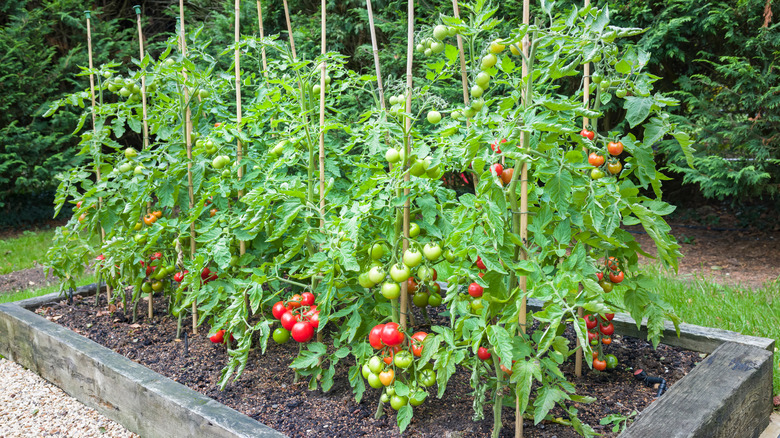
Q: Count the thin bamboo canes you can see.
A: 13